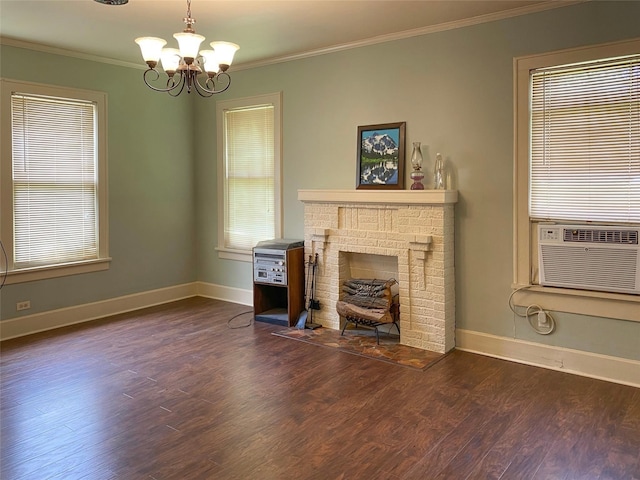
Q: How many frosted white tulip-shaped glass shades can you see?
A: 5